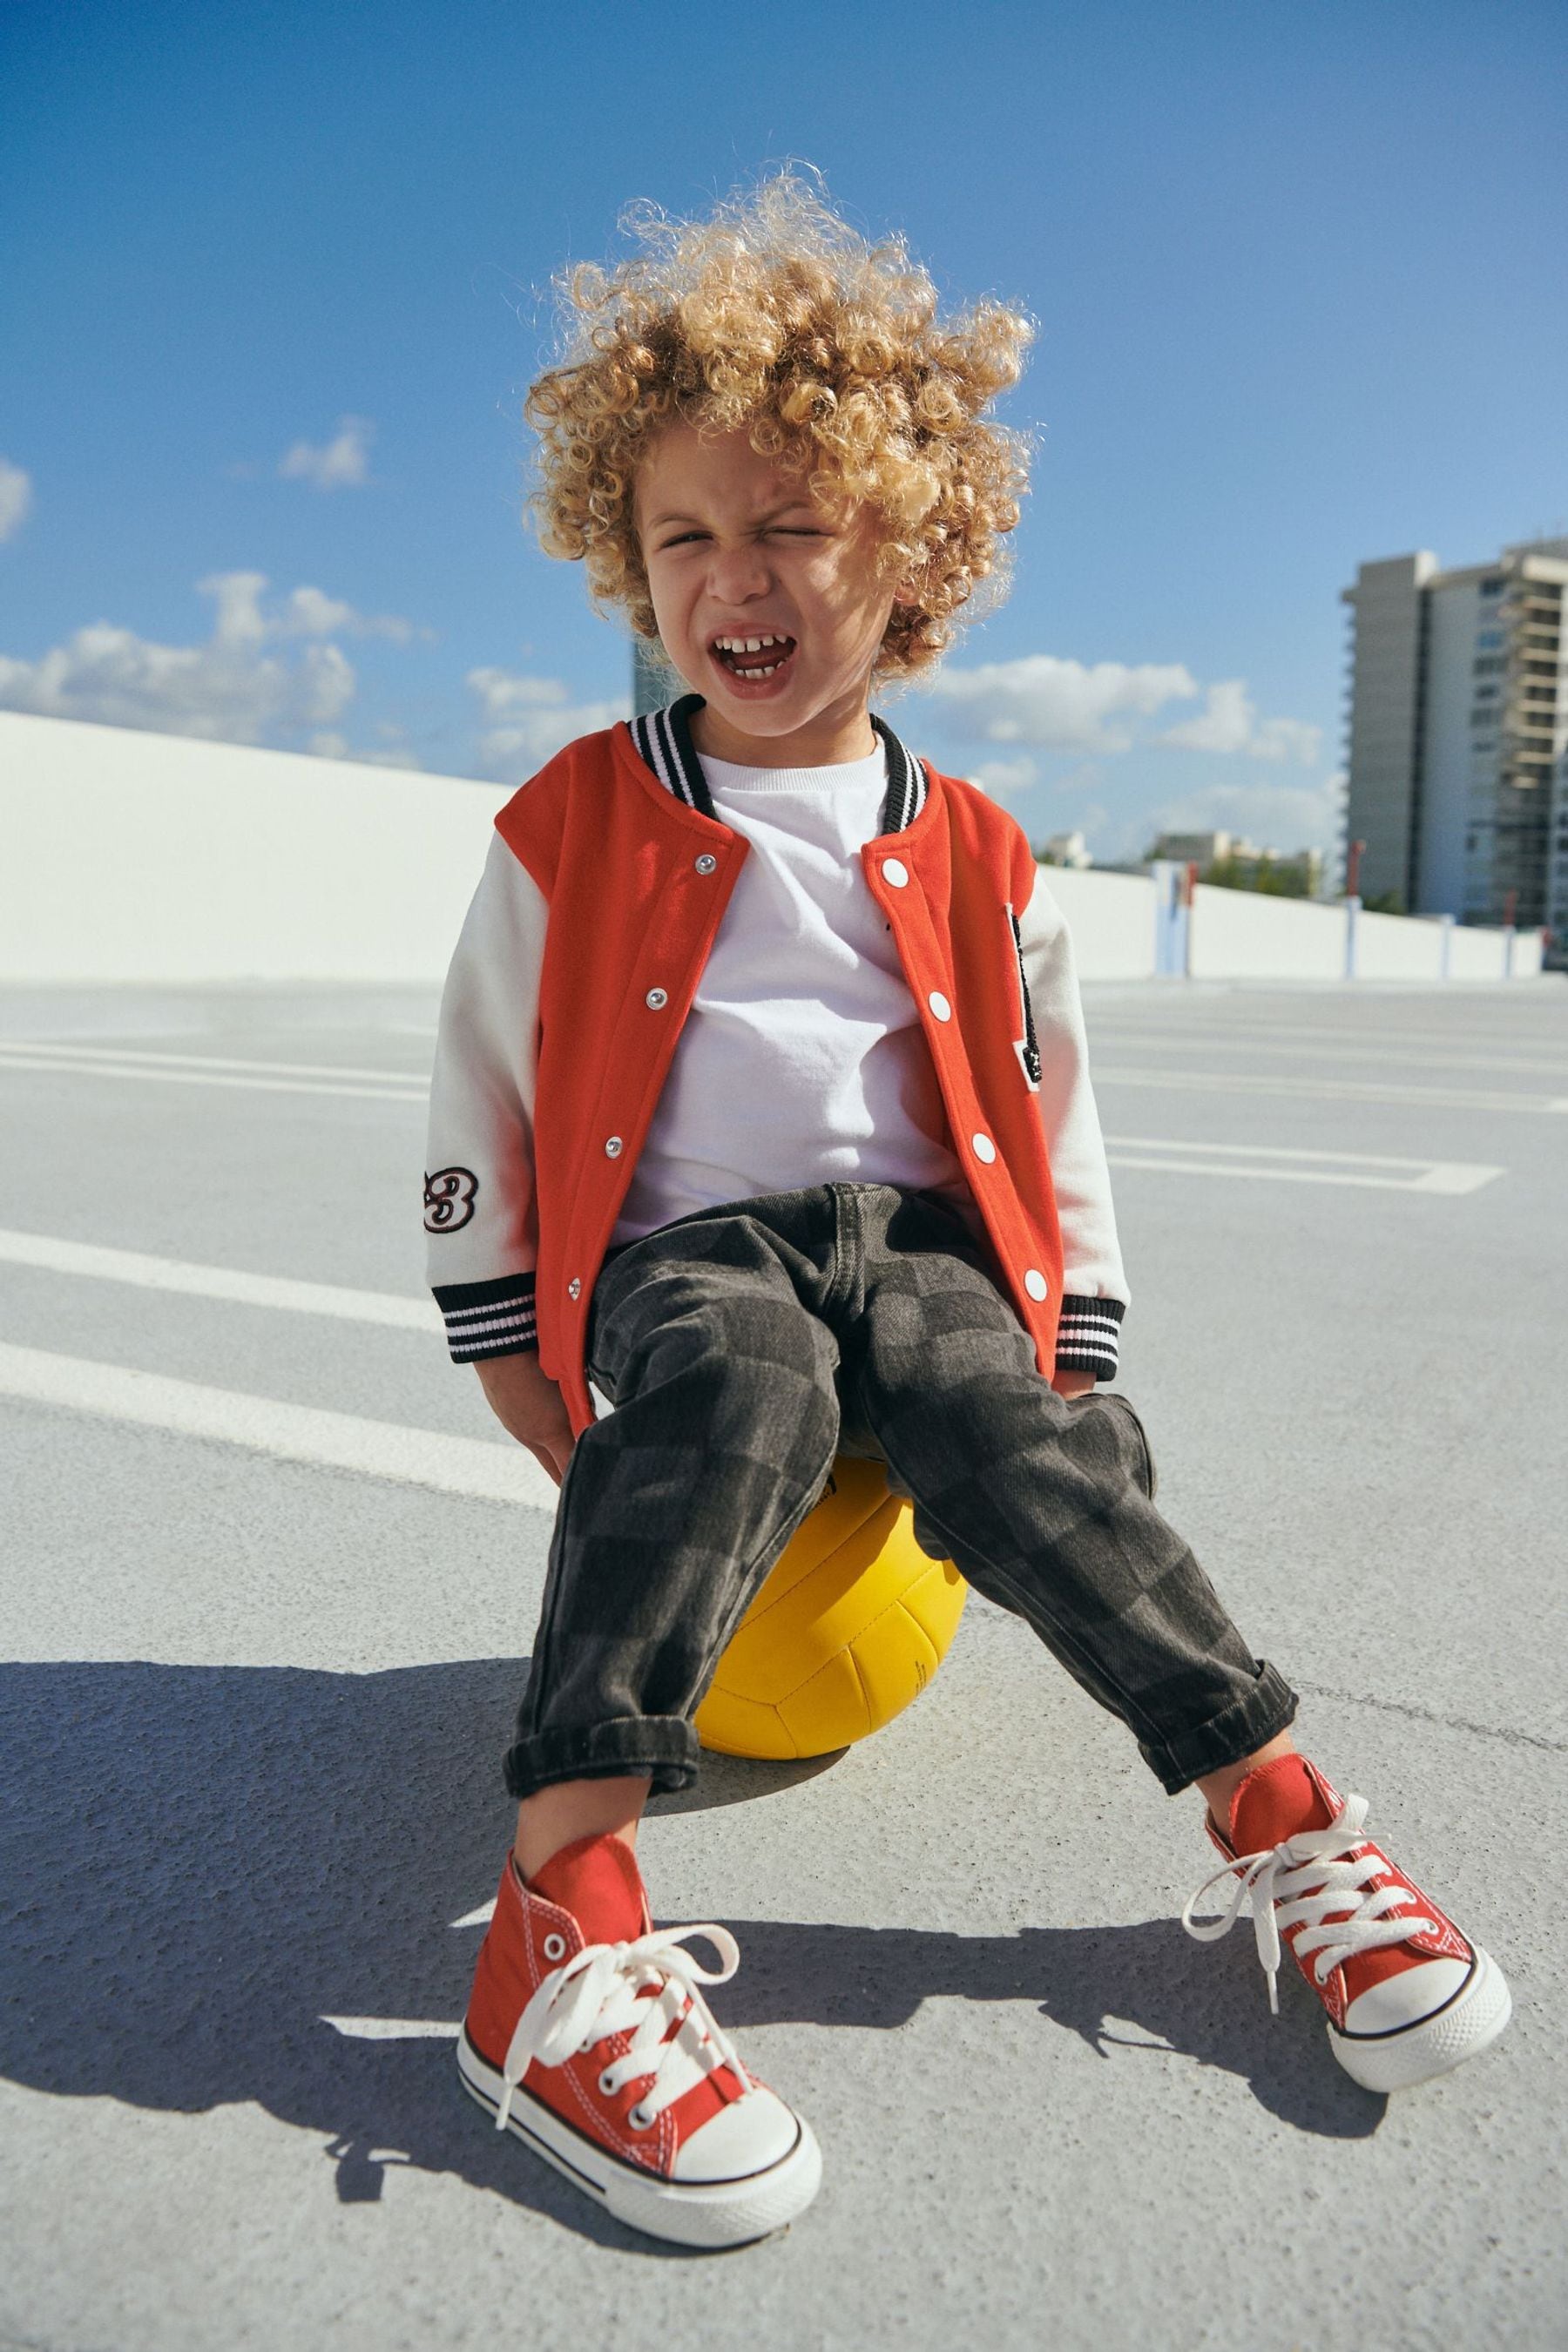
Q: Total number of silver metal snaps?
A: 4